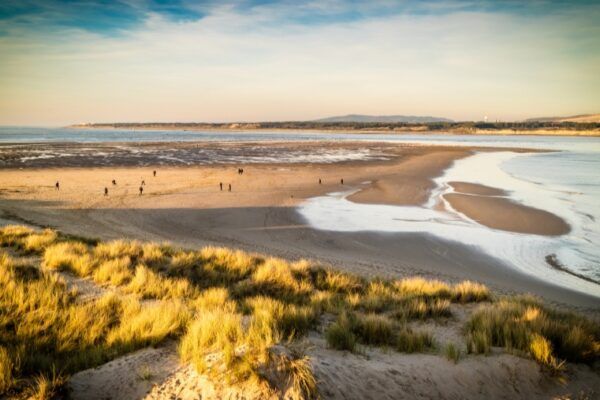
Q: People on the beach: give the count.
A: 12